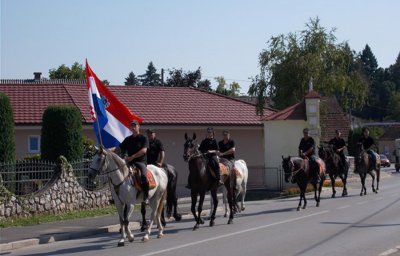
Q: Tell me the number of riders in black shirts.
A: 7